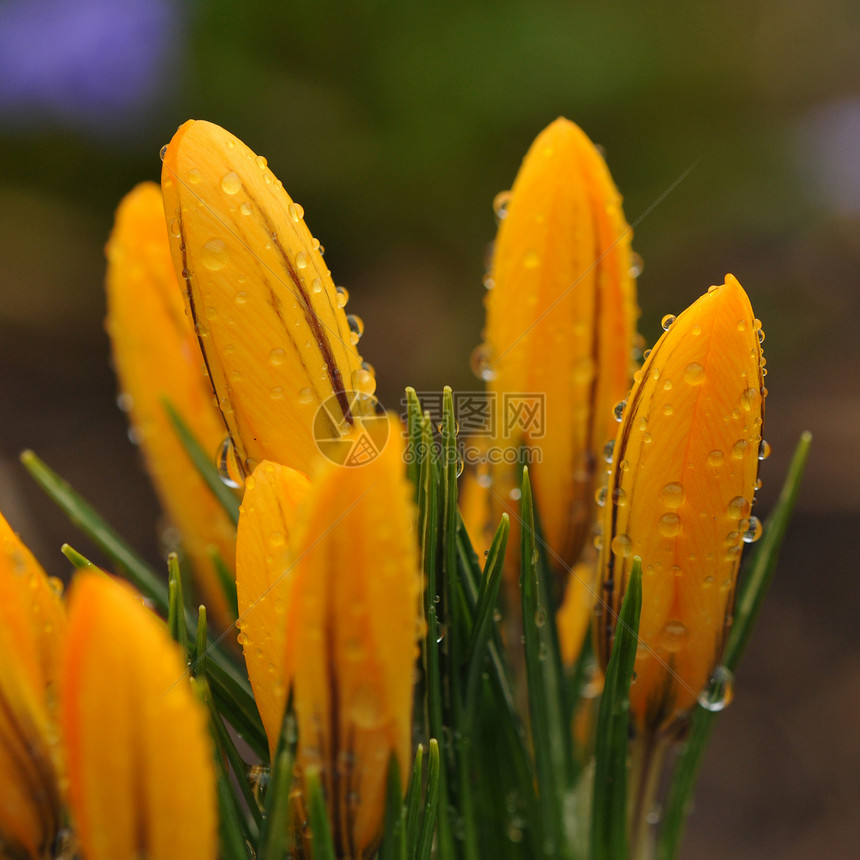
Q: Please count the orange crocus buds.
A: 8